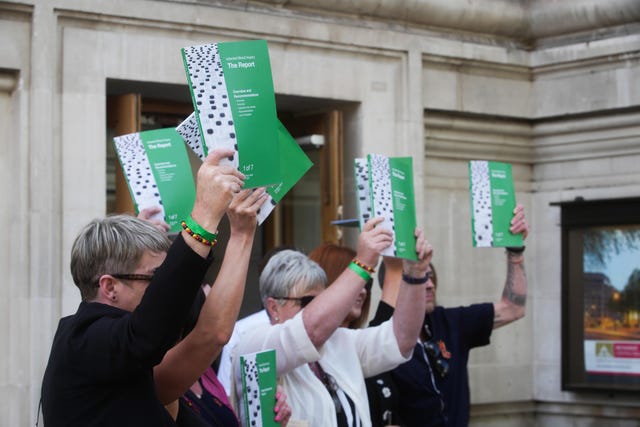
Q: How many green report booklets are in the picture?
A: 7